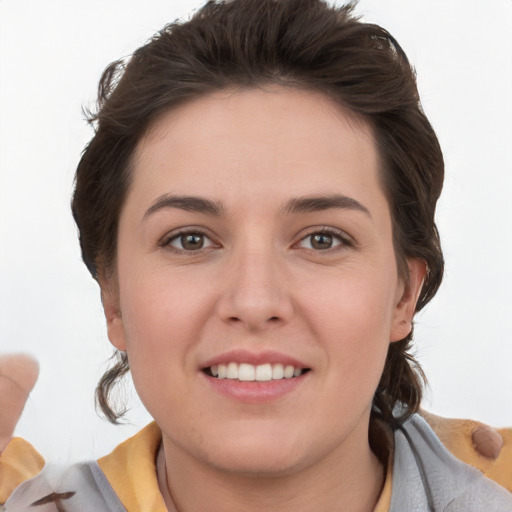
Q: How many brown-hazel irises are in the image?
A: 2